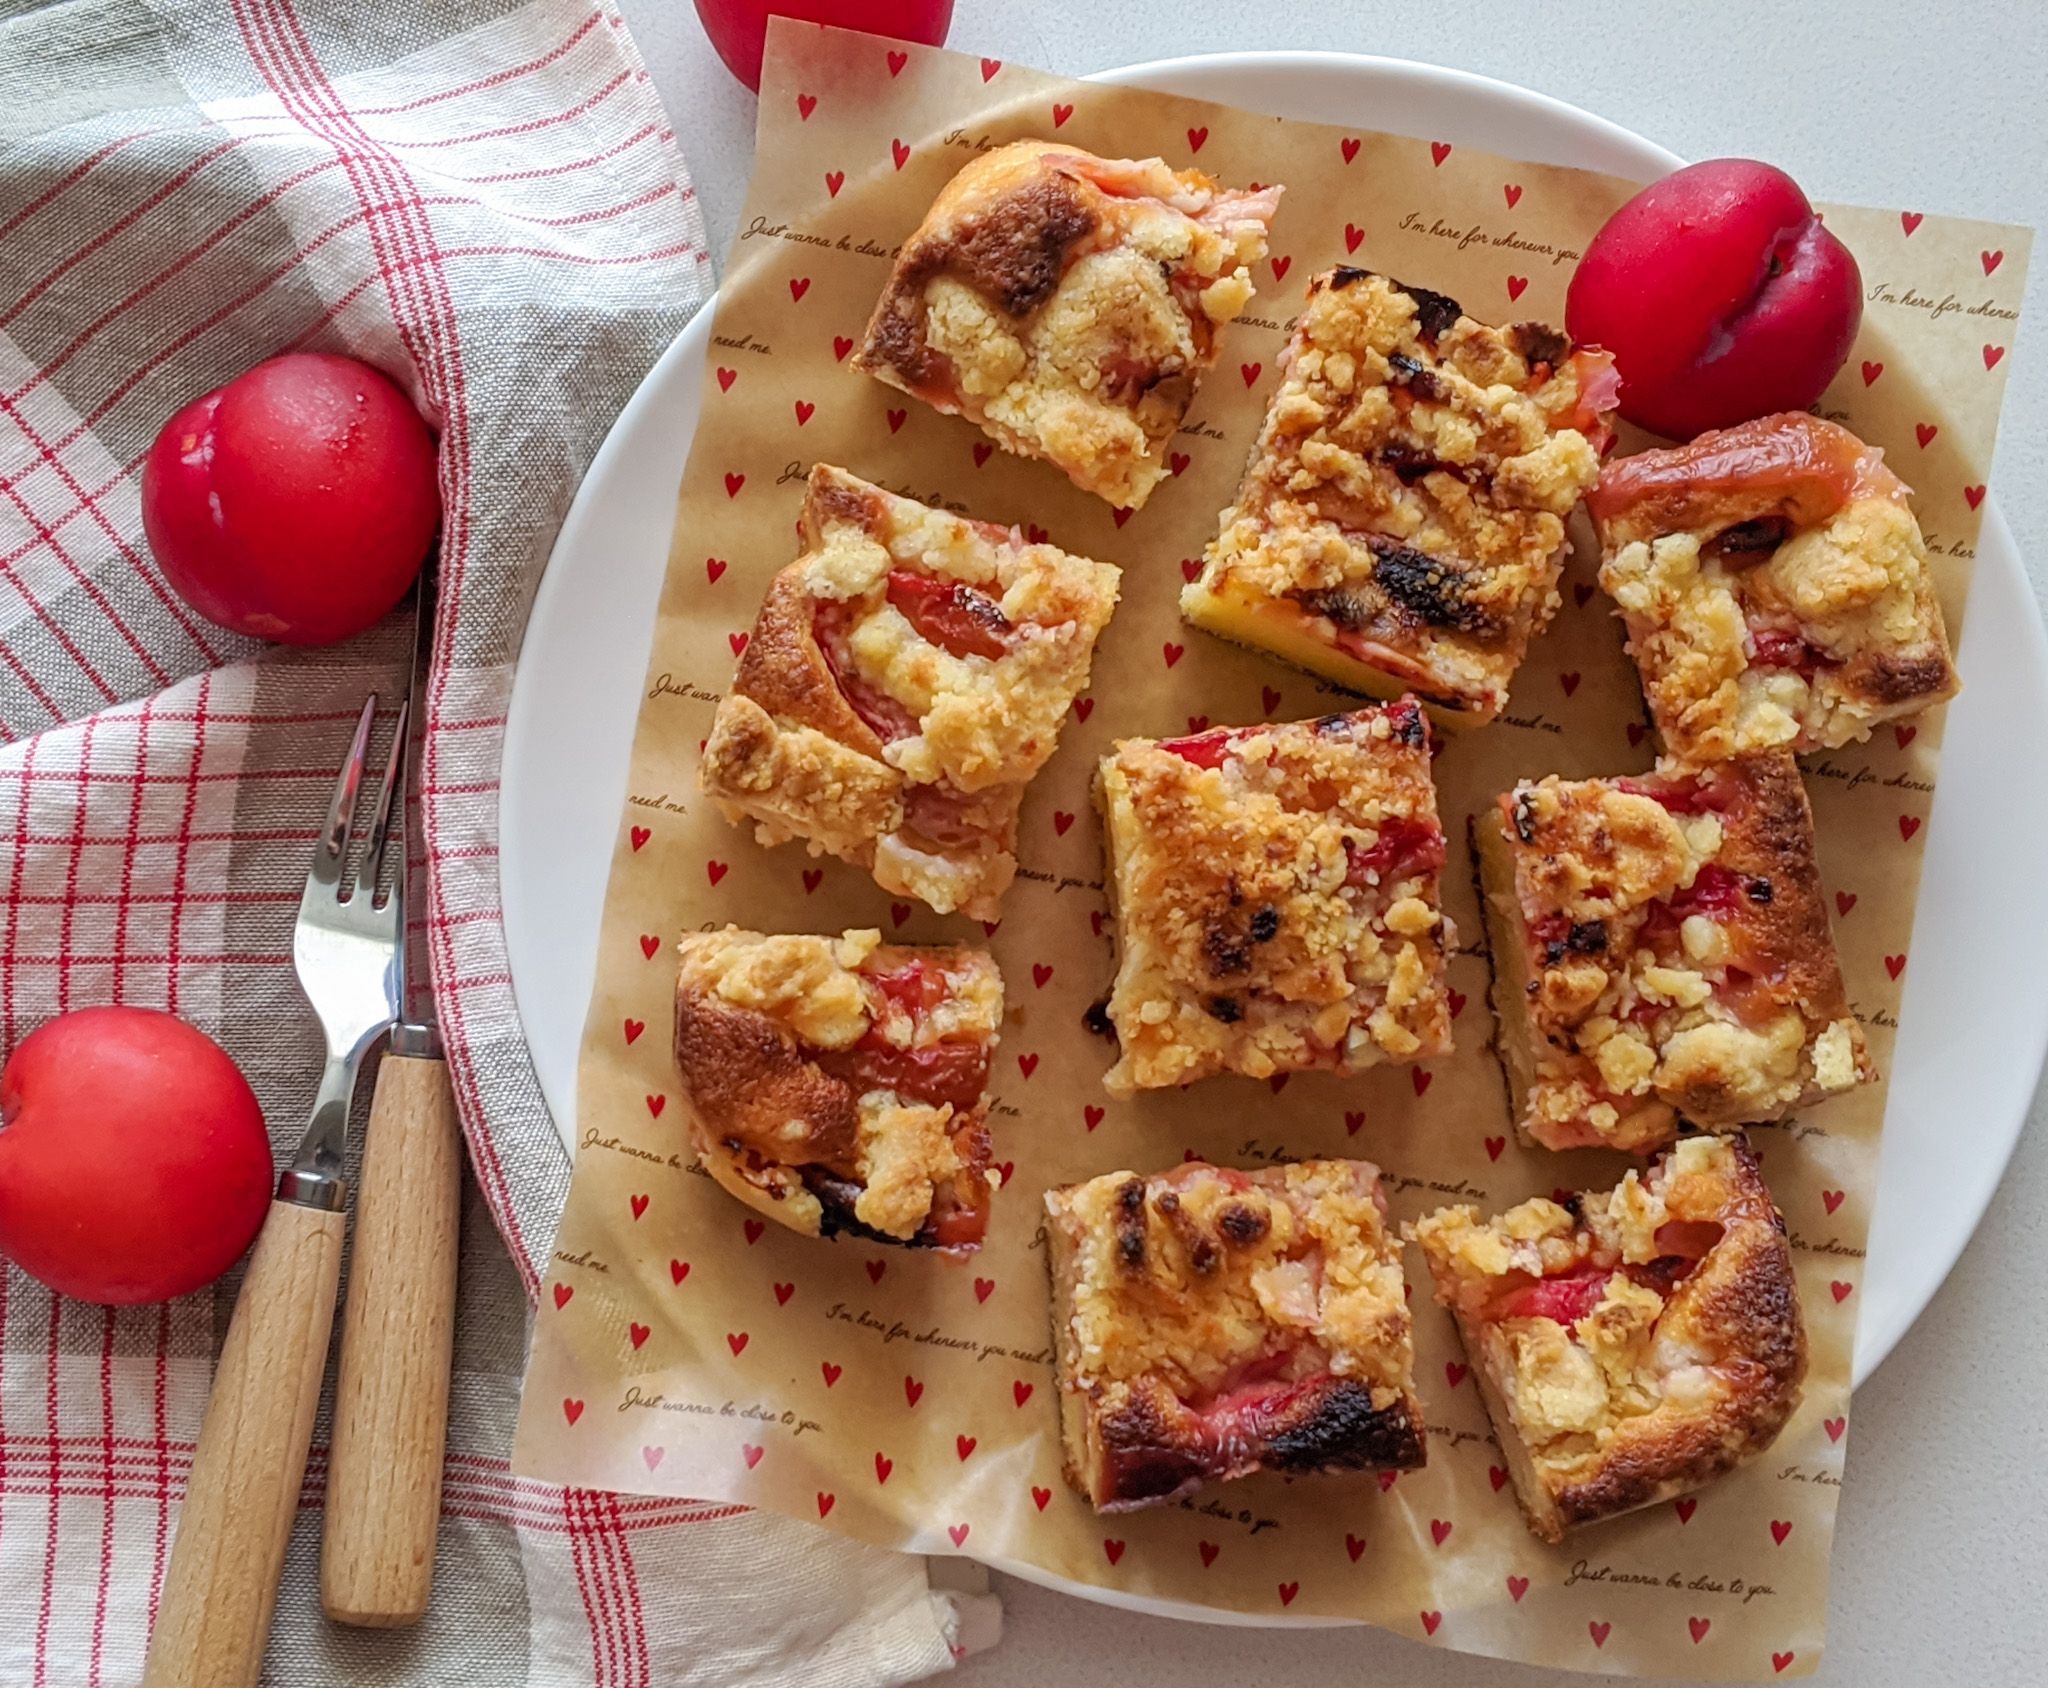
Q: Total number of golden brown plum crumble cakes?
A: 9